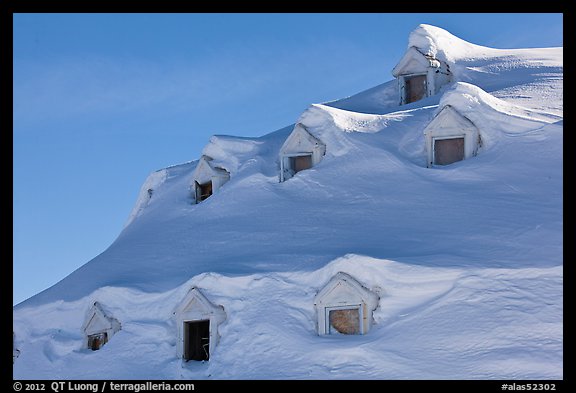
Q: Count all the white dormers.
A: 7